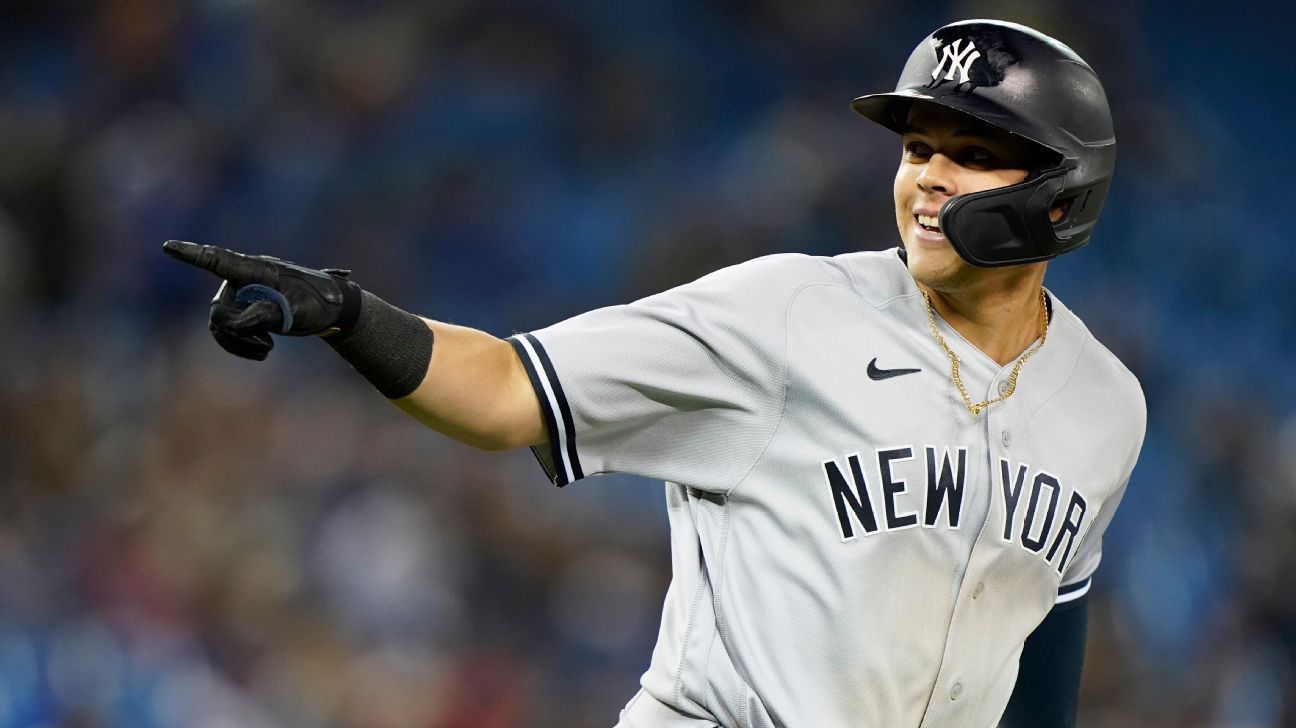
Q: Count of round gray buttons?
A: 4